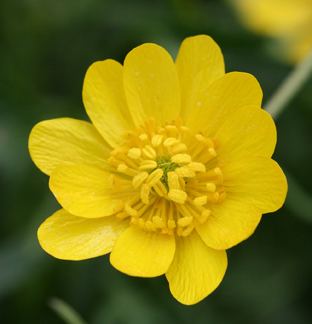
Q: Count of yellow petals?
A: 12